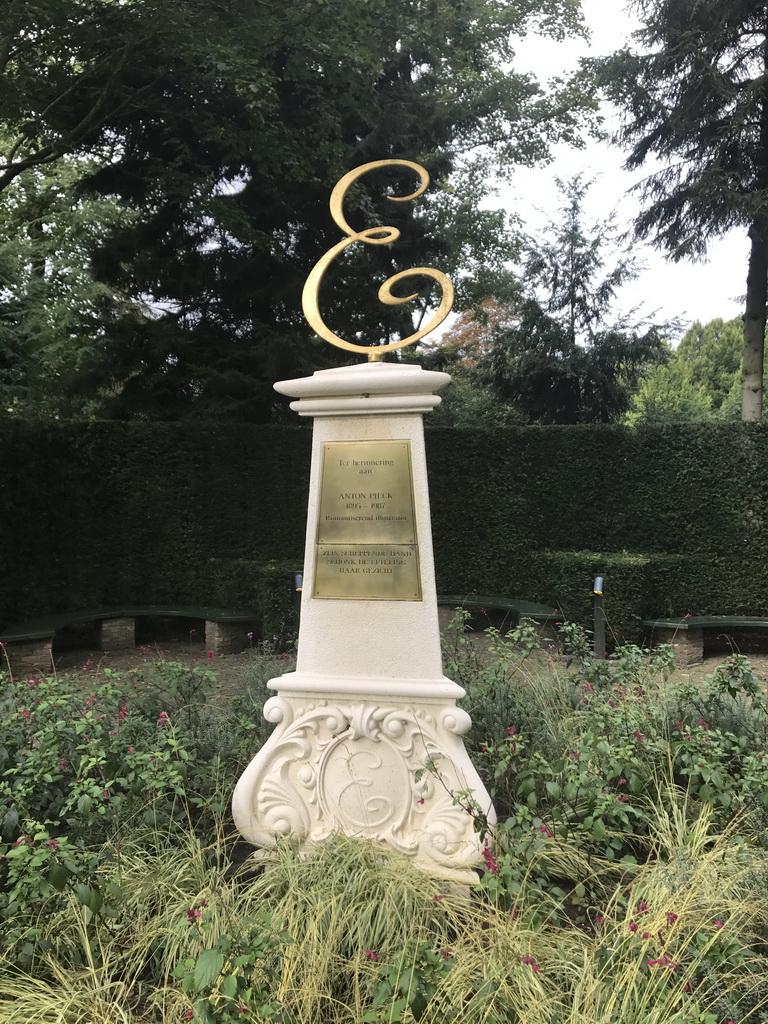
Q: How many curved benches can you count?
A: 3